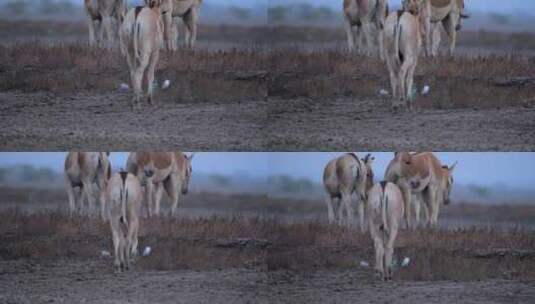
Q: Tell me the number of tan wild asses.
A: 12